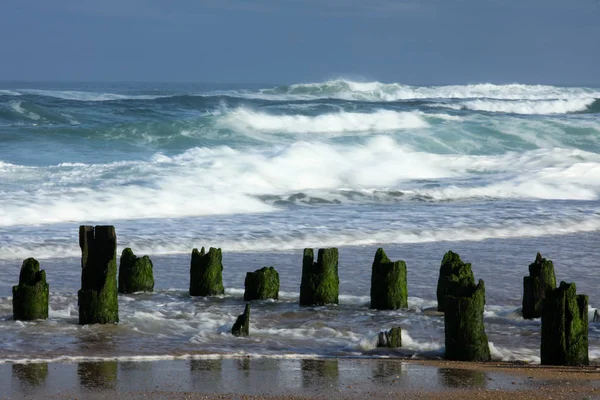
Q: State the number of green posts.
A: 13